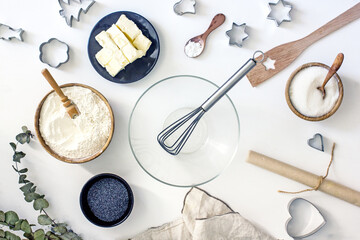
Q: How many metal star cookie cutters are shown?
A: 2